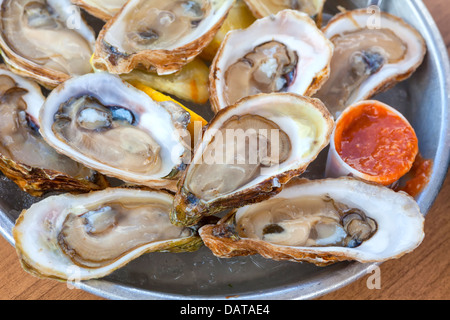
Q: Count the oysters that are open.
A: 11